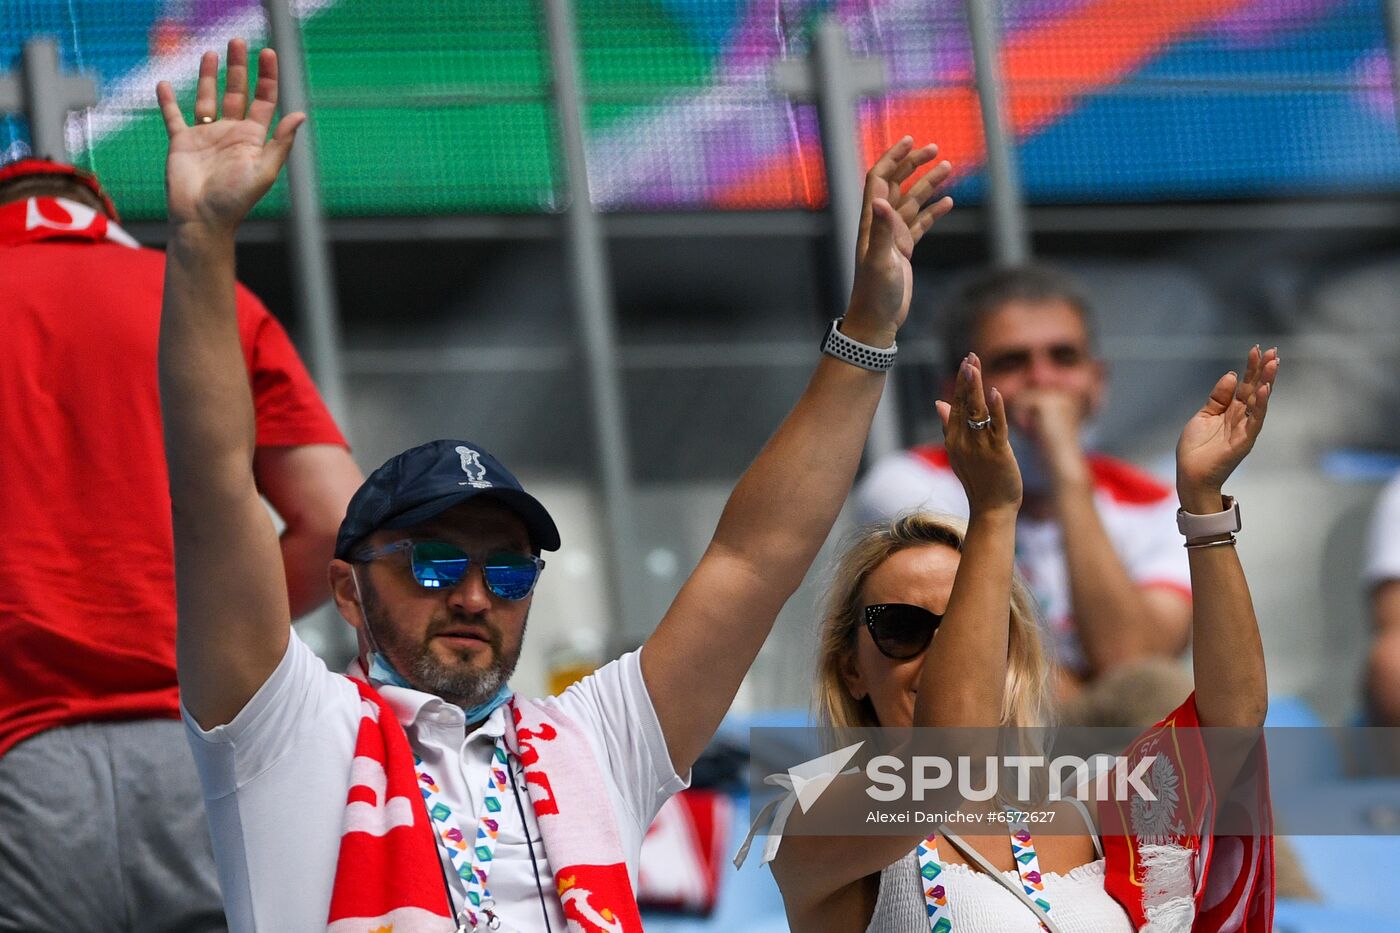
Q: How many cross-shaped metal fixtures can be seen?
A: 2